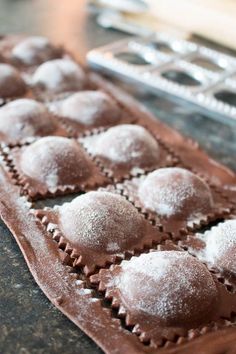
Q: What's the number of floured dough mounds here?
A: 11